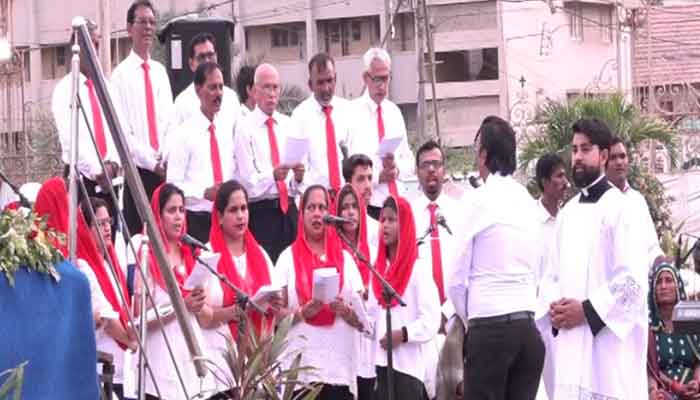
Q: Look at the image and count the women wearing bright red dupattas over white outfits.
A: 7